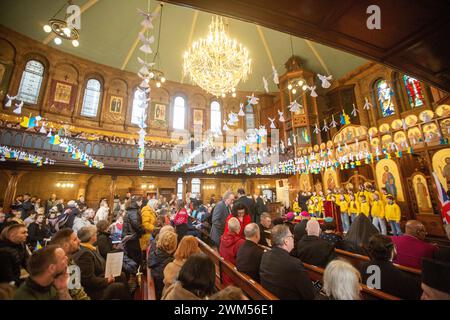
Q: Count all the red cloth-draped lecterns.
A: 1